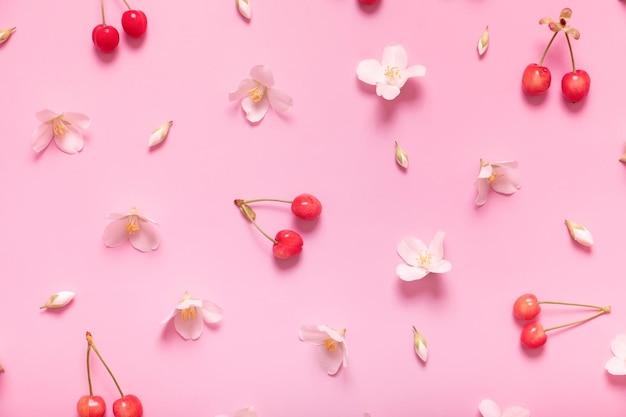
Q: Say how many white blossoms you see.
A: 11